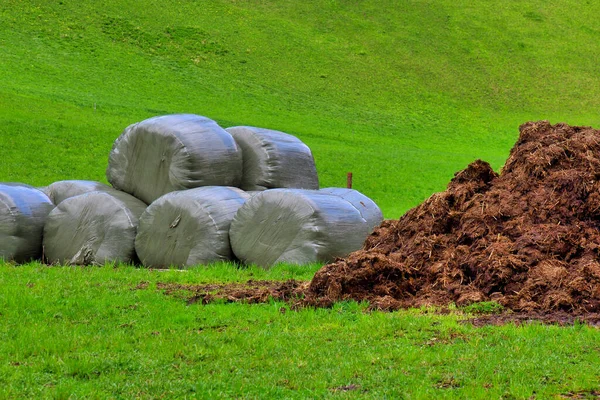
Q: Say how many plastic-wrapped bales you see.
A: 8